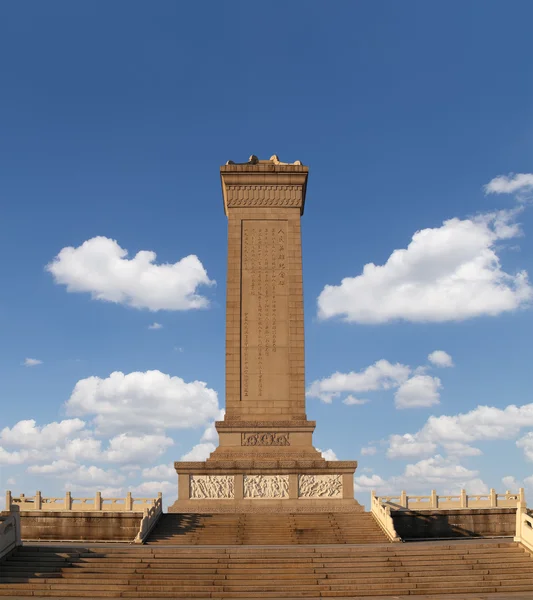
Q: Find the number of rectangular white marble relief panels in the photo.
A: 3